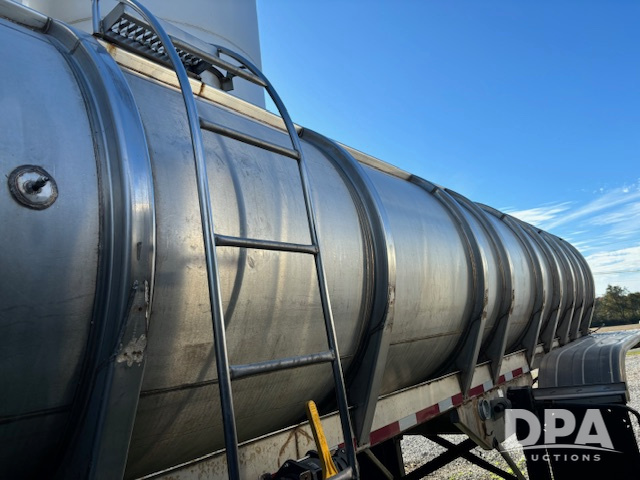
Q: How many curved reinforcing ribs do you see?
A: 9